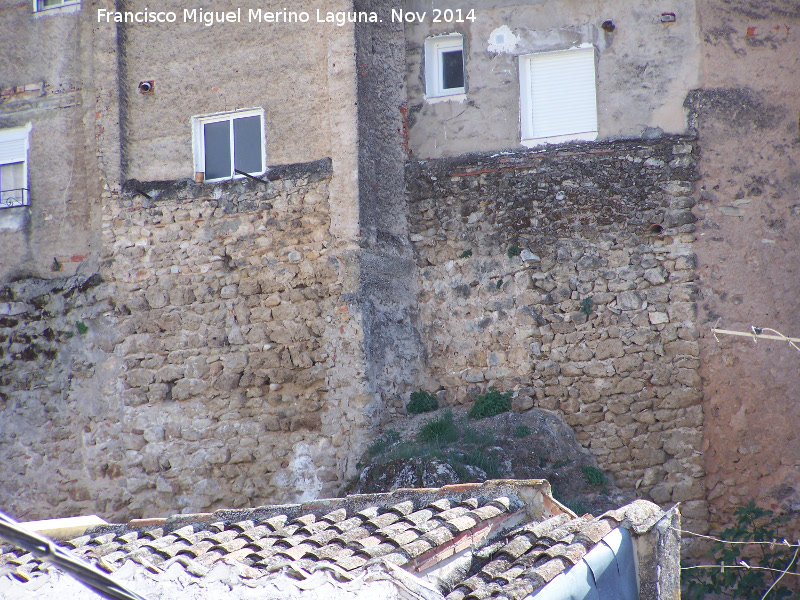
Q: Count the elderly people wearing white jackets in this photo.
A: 0